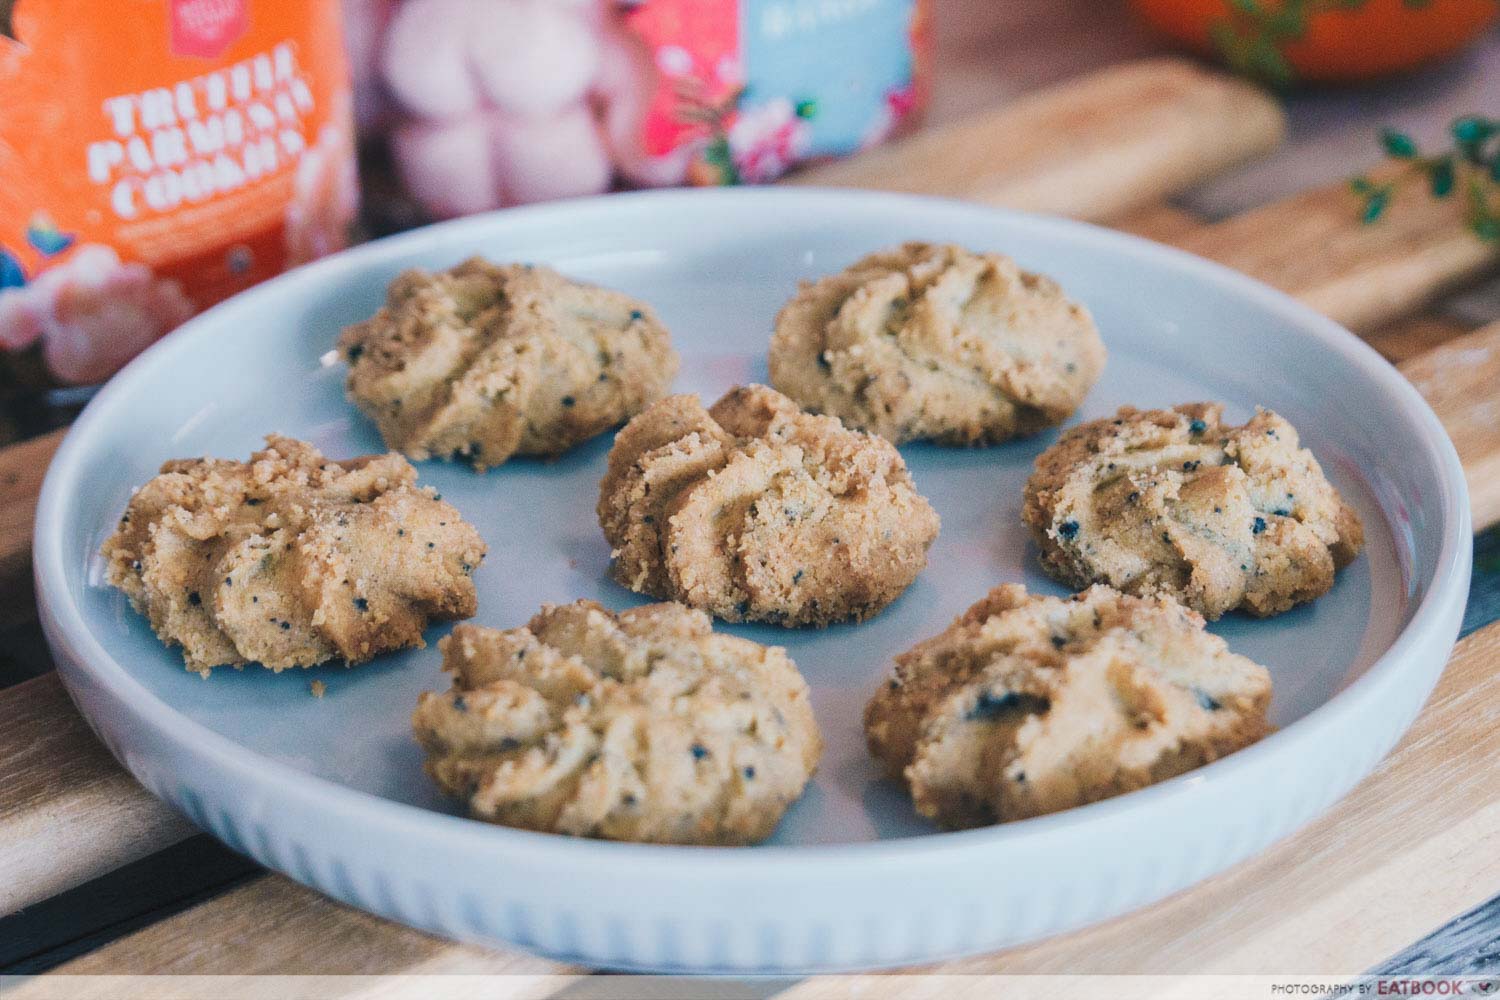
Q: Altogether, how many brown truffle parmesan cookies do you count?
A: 7